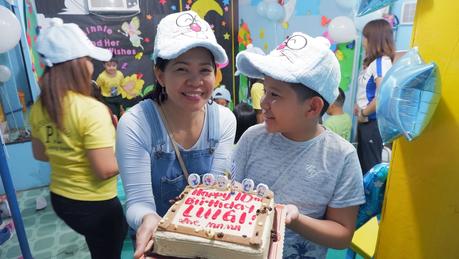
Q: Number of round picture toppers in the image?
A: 5